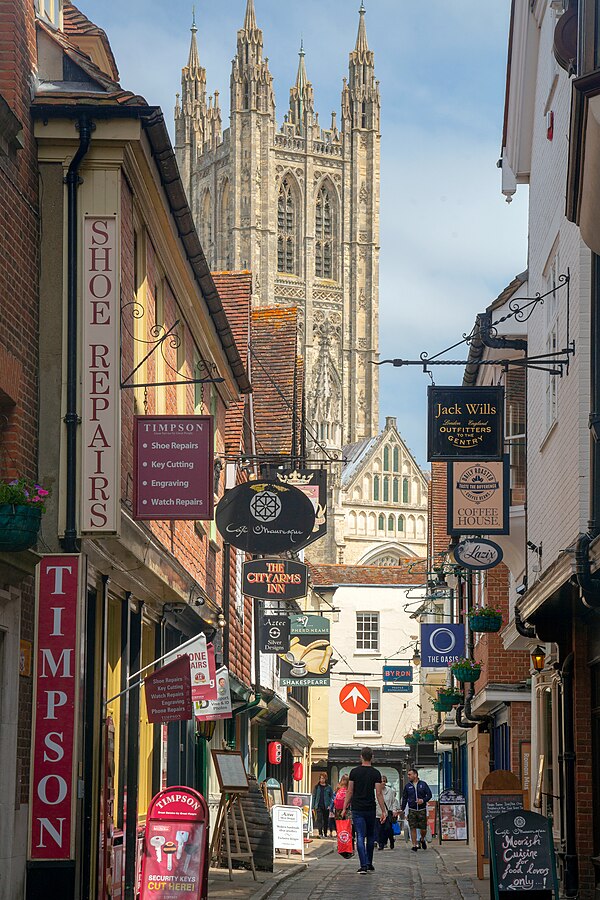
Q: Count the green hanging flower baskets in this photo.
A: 8